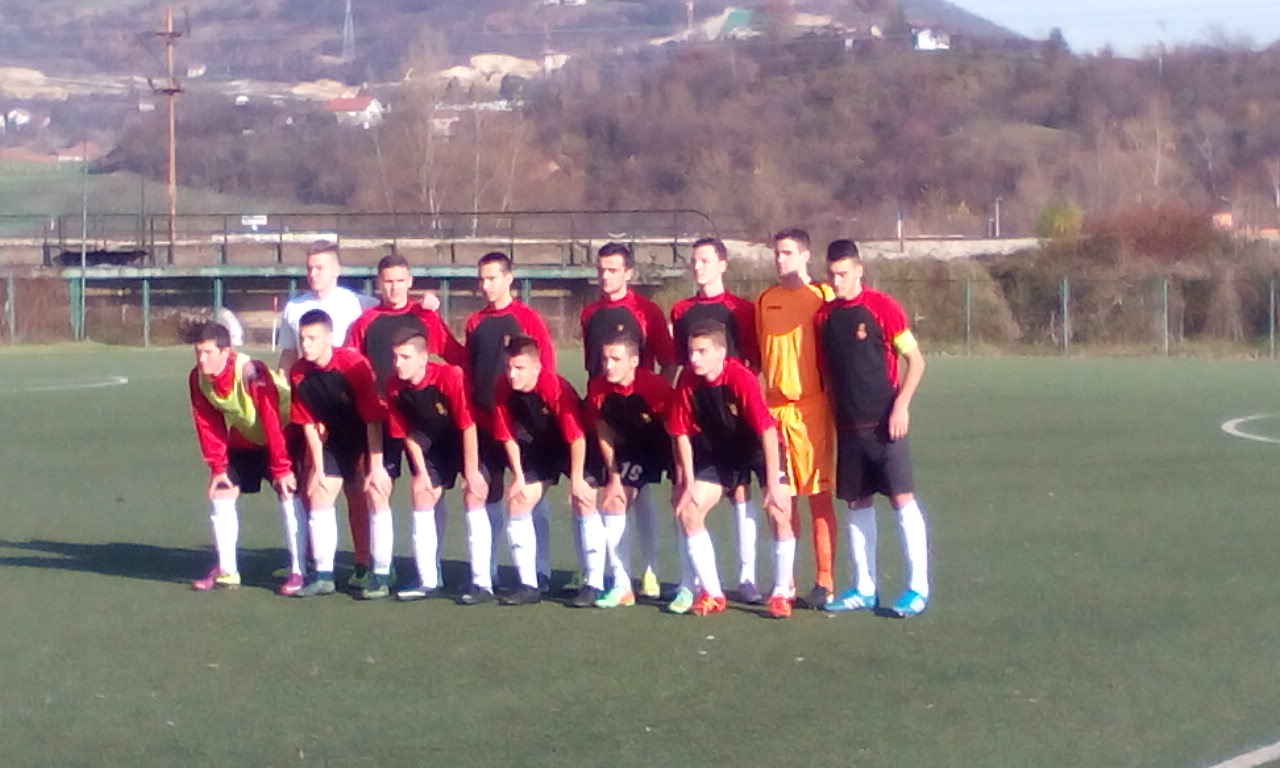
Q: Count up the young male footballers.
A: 13